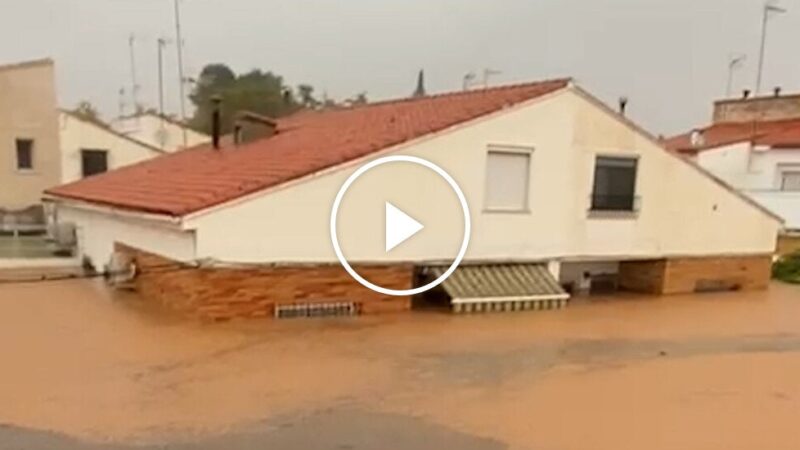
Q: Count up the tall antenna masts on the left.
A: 3